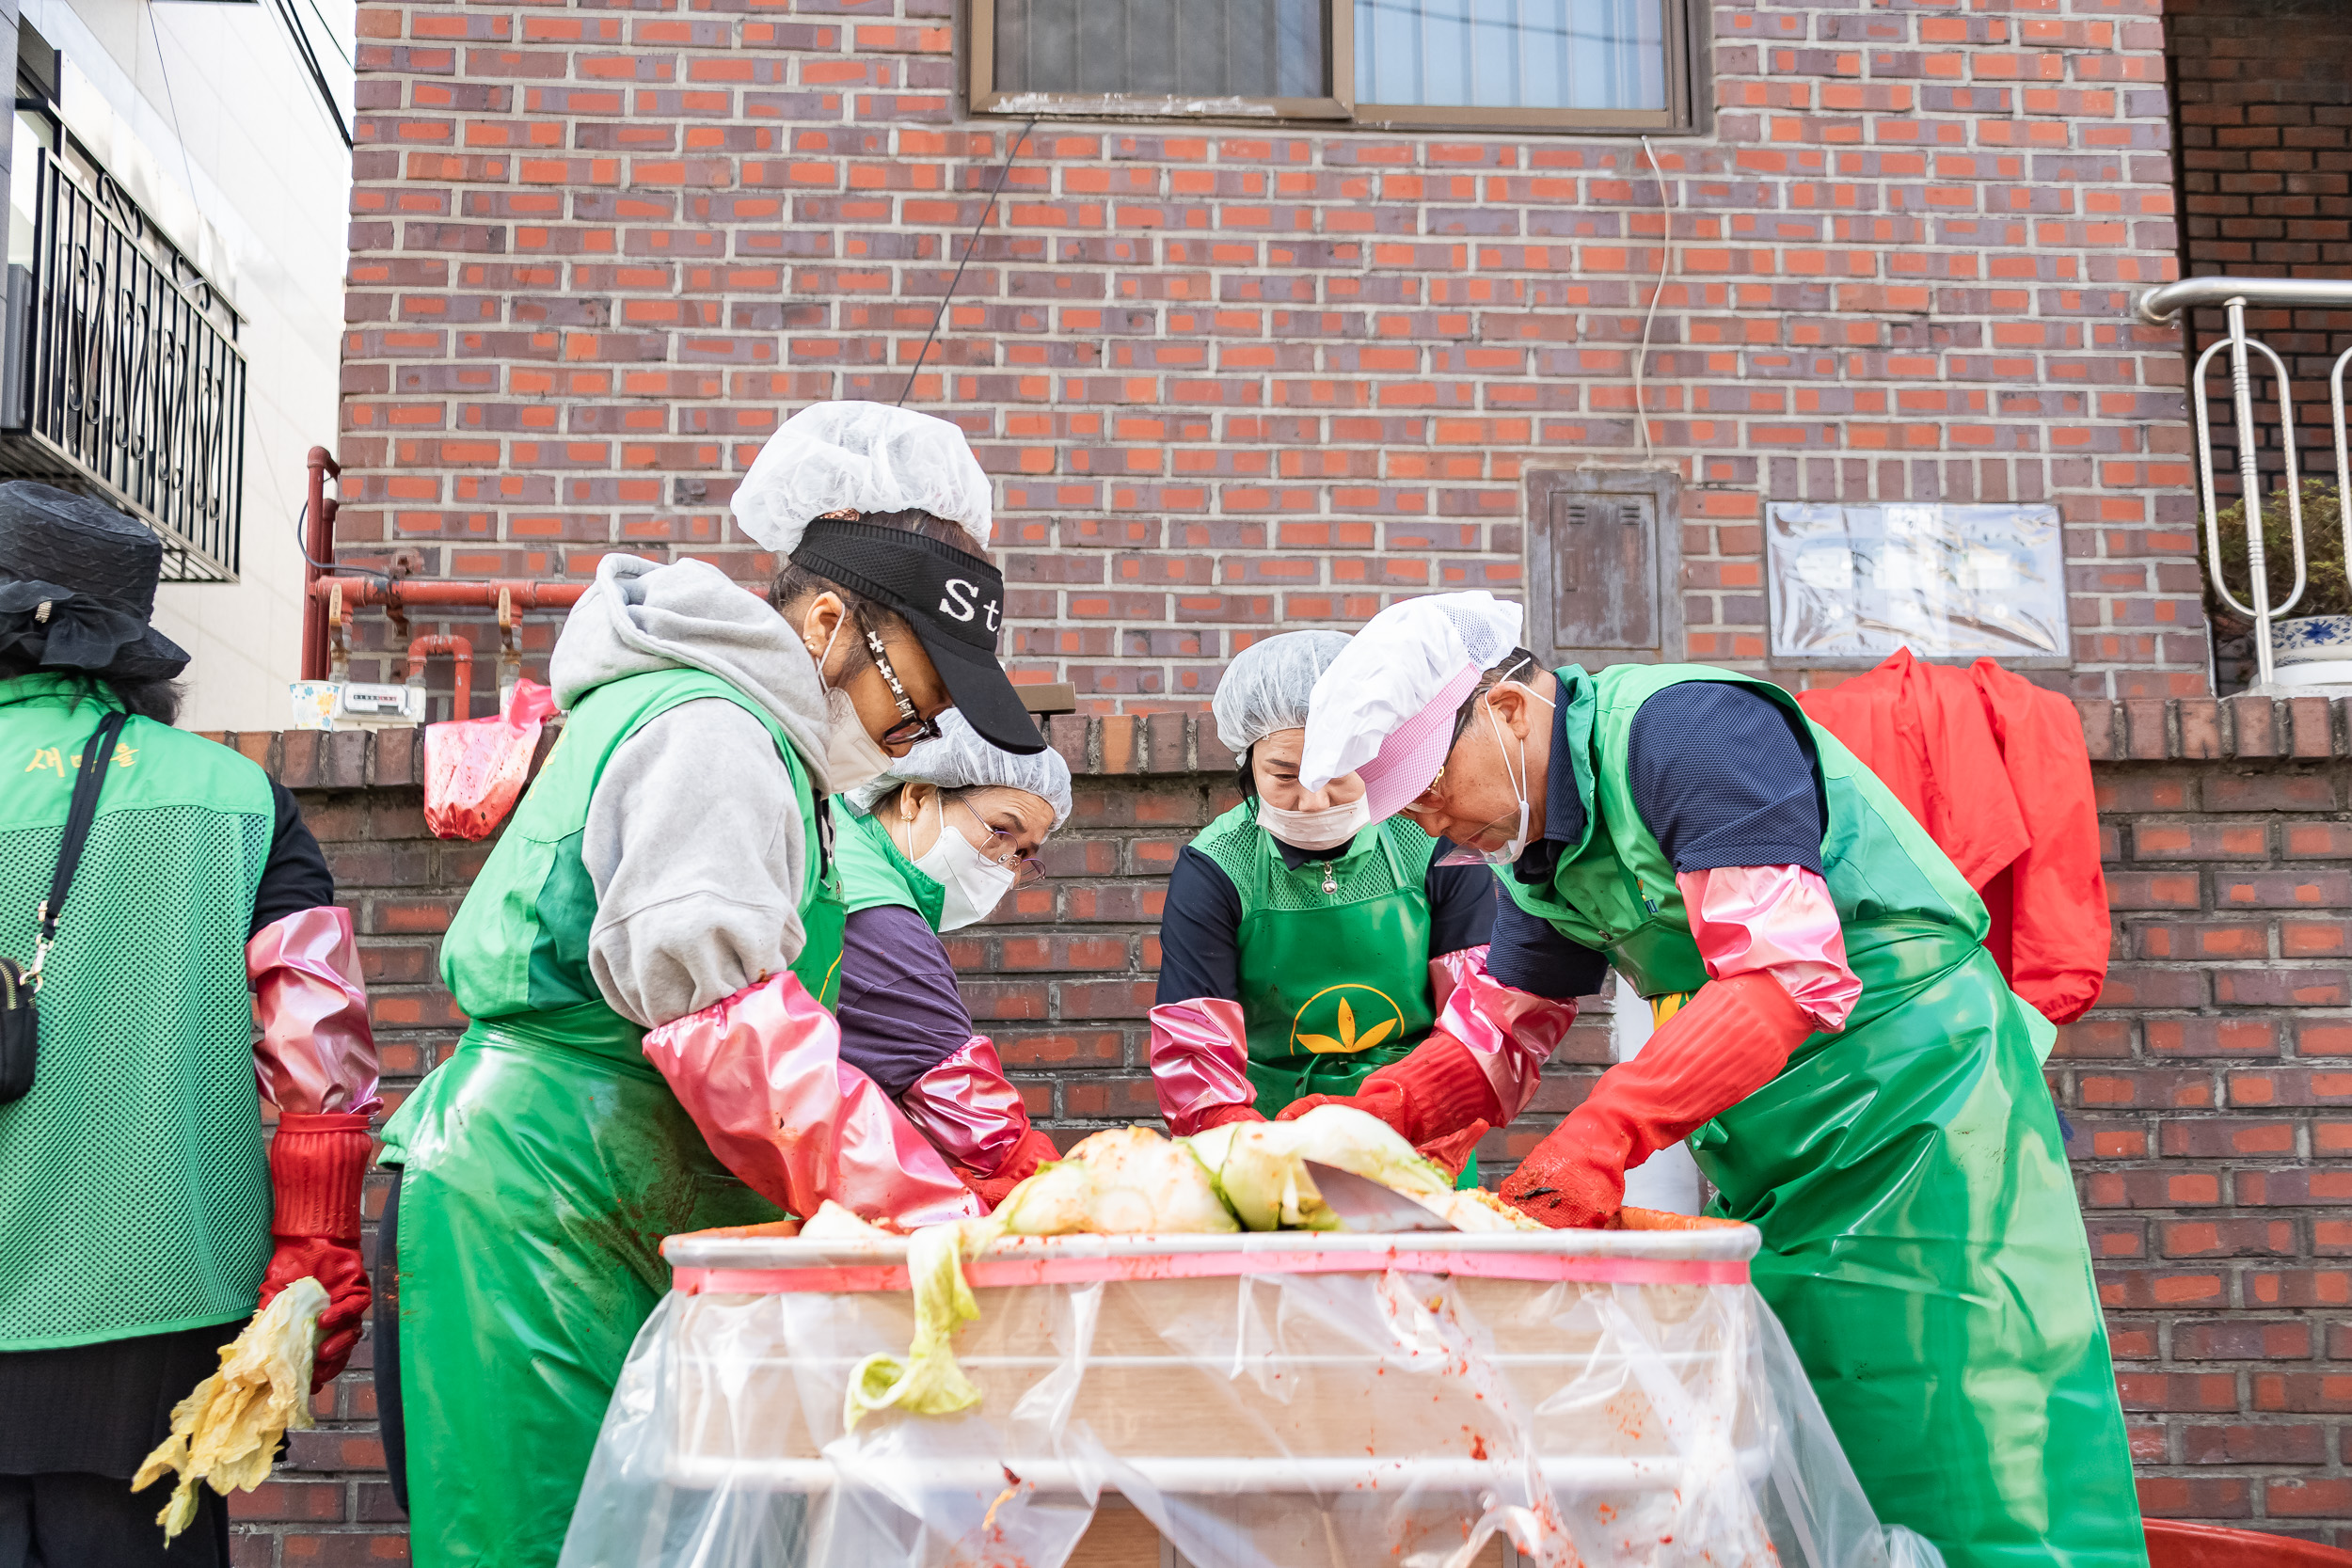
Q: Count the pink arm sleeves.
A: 7